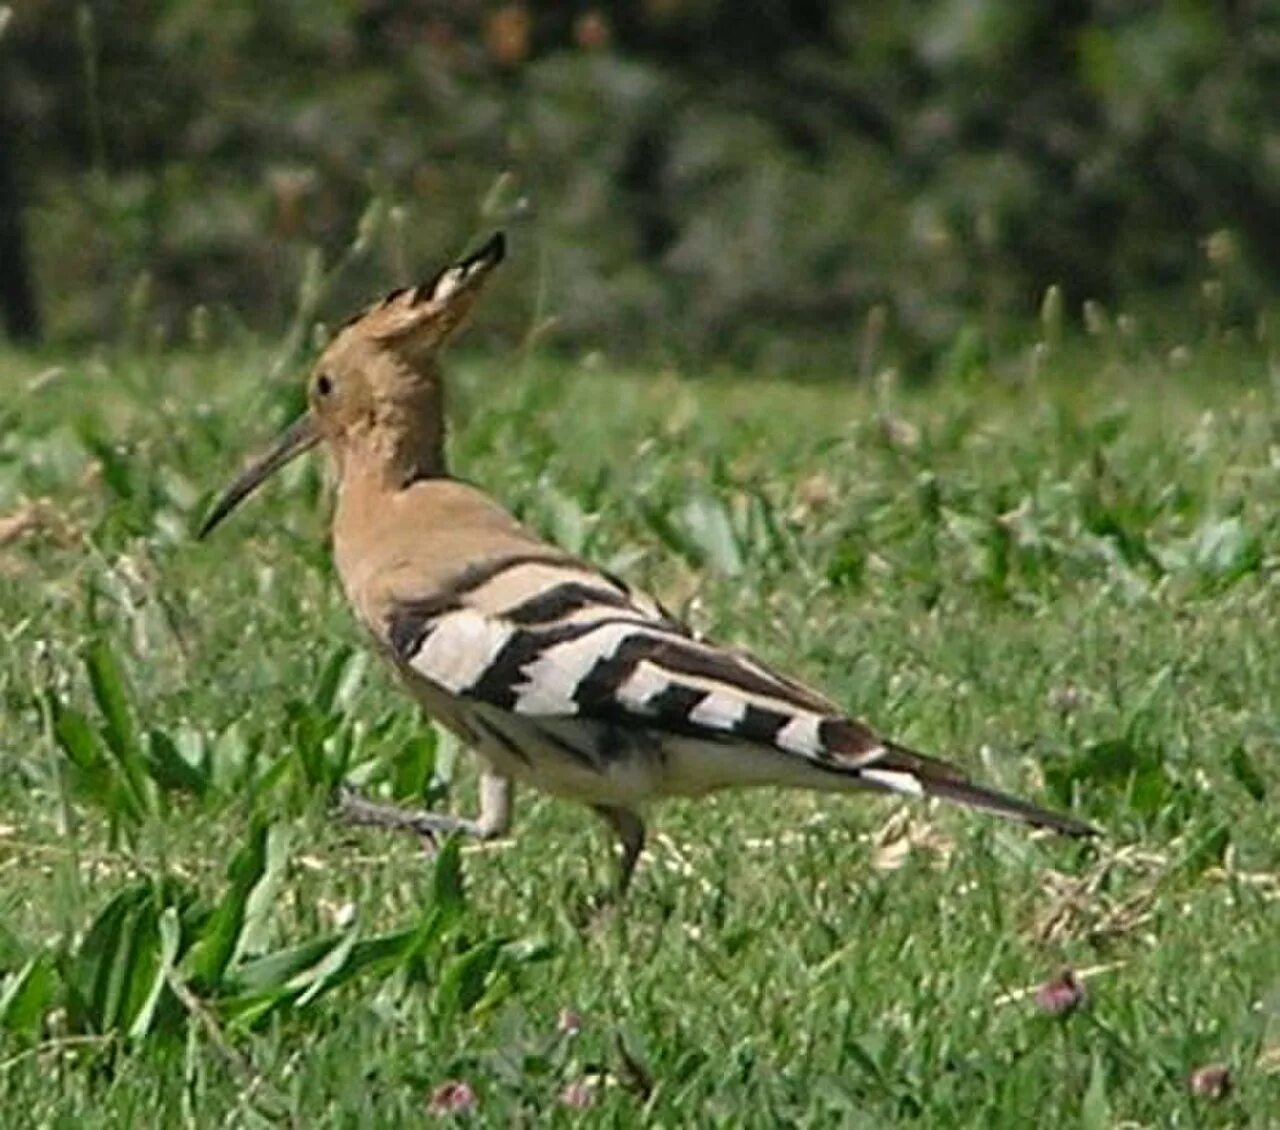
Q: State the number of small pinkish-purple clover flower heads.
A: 5